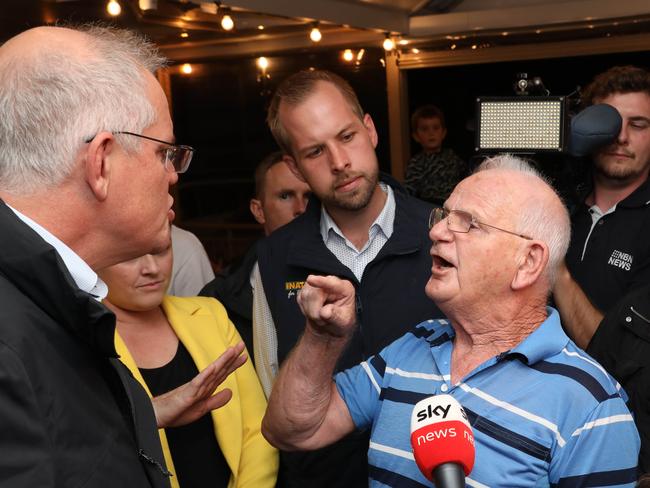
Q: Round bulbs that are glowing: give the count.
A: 7